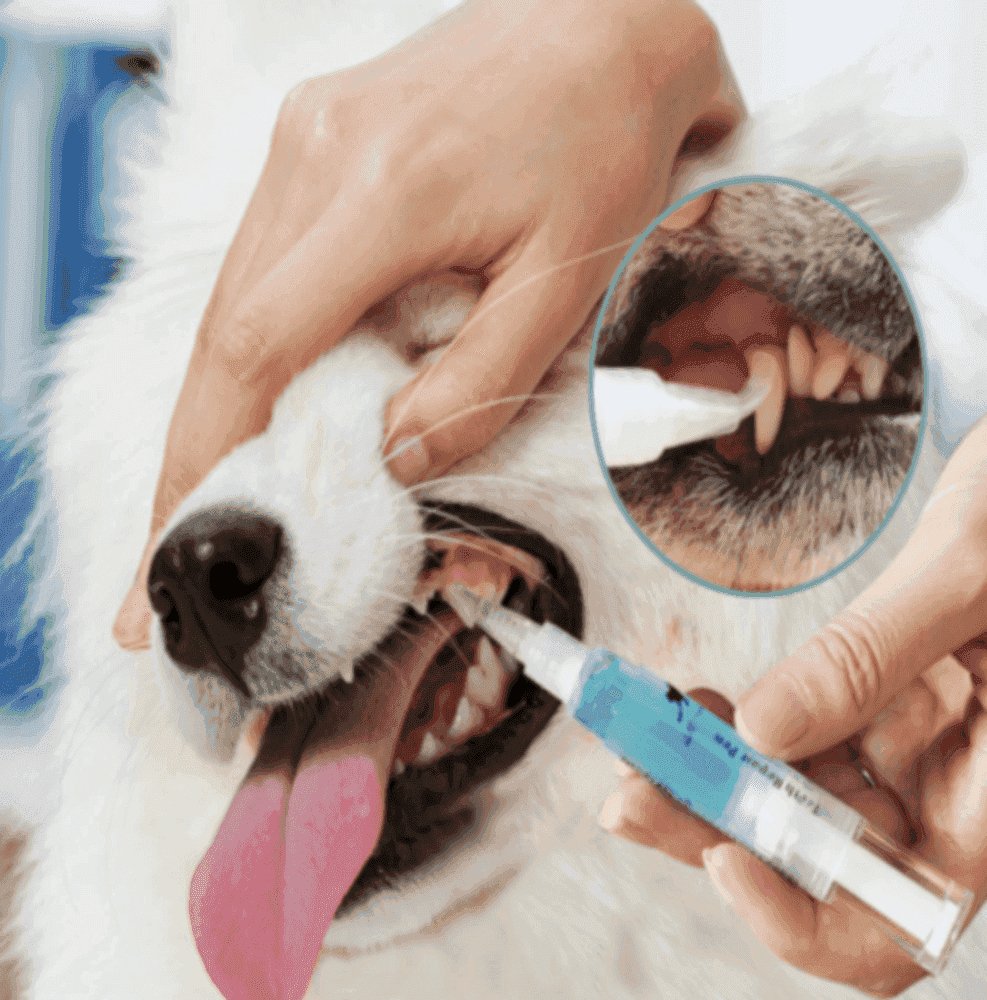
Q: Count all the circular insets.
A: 1